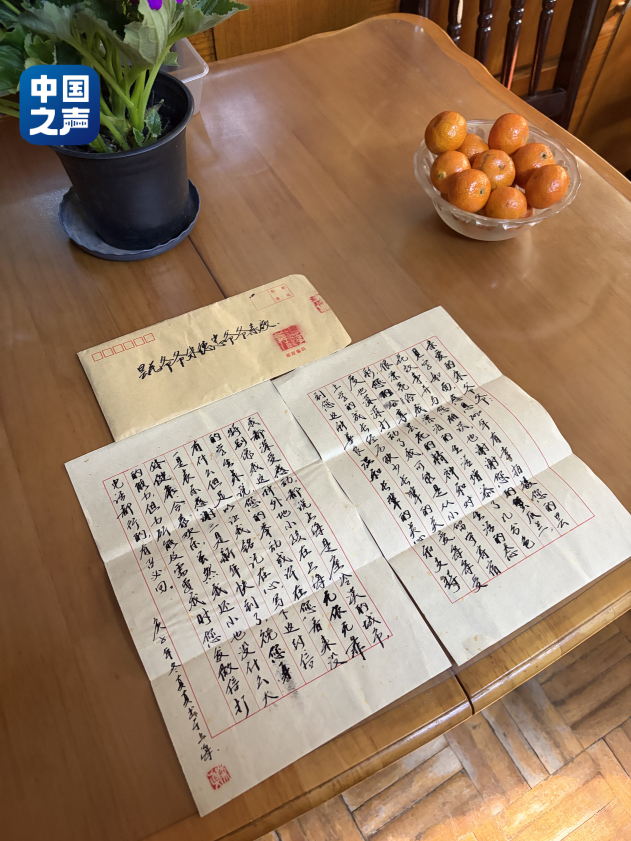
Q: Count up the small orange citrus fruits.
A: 9